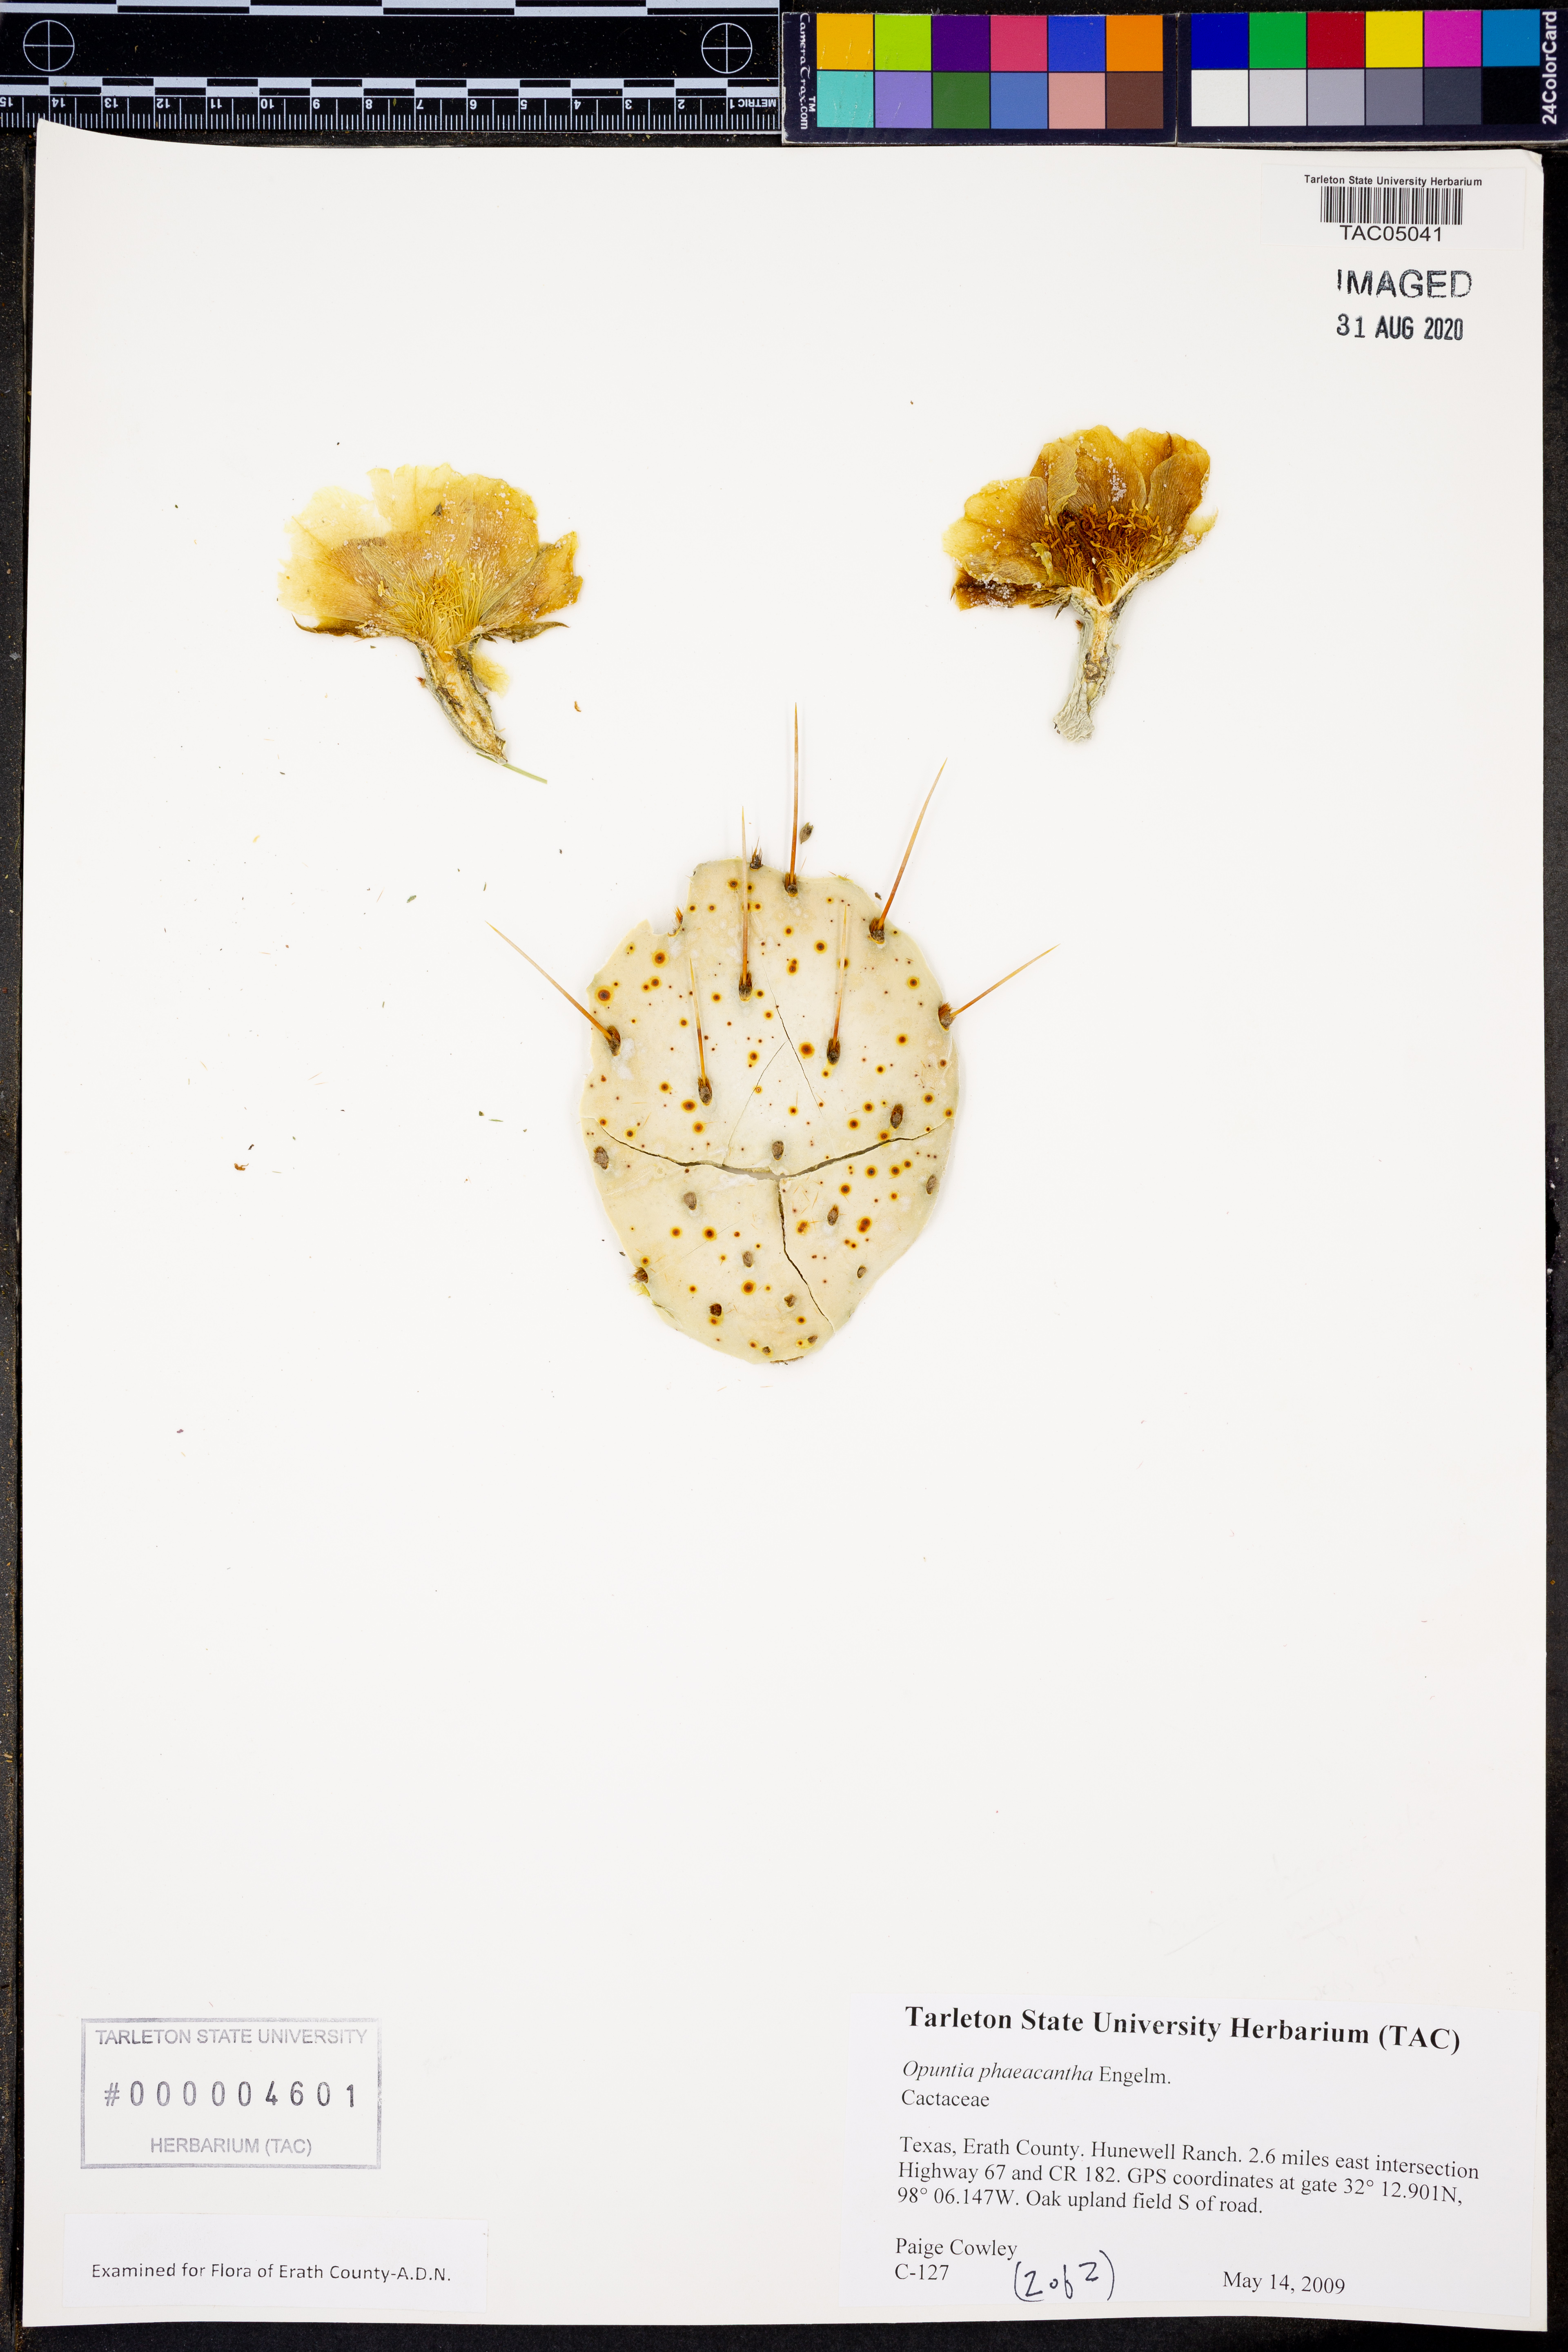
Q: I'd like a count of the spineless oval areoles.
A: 13